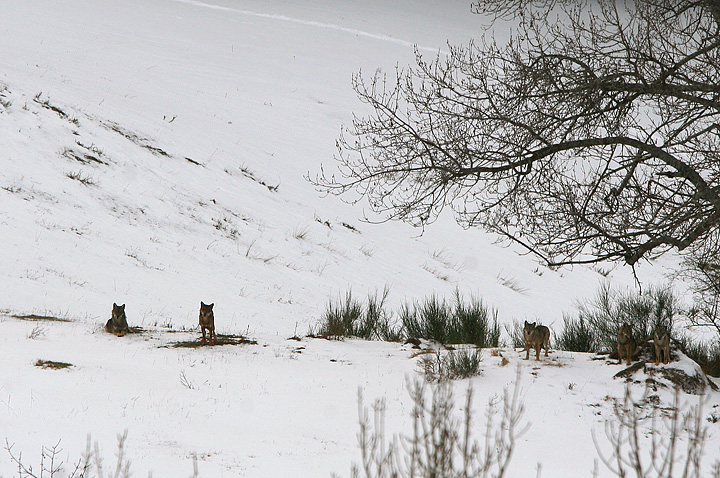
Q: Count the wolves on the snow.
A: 5